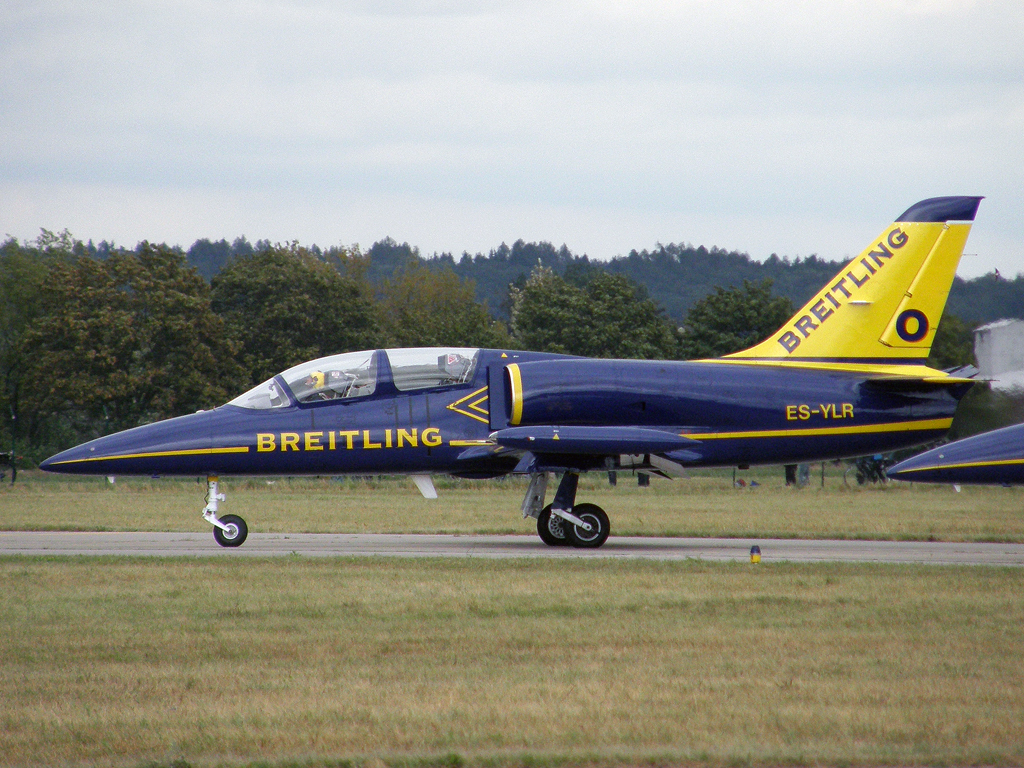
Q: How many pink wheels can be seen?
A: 0